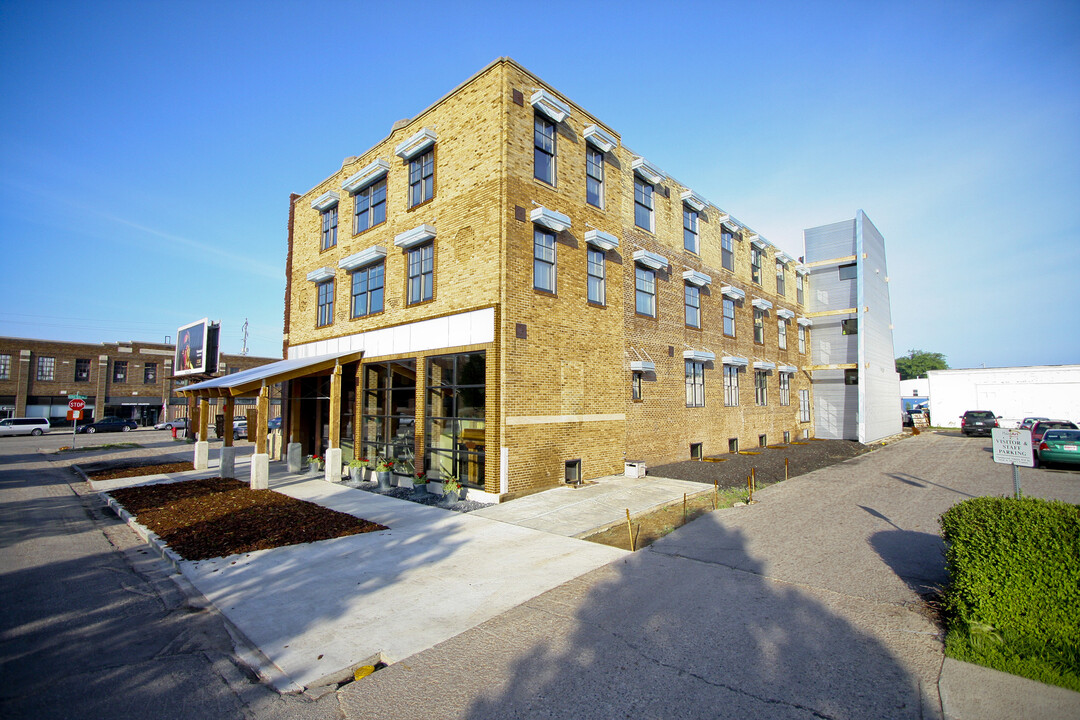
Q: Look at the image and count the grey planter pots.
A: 5